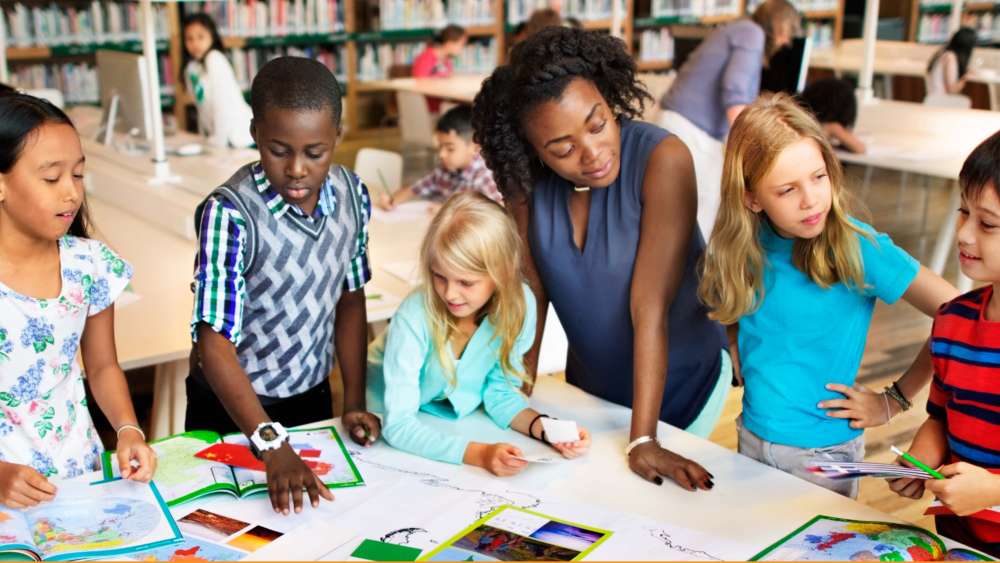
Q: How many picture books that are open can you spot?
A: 3